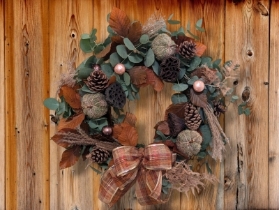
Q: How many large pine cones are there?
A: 4